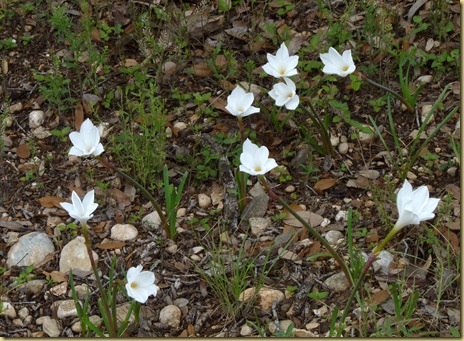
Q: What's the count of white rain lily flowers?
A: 9